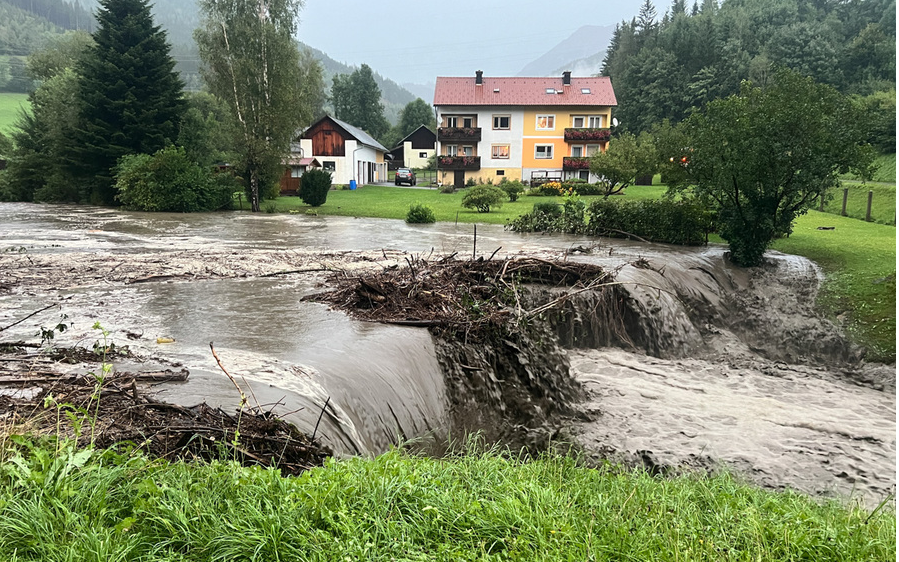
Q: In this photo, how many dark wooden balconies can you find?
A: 4